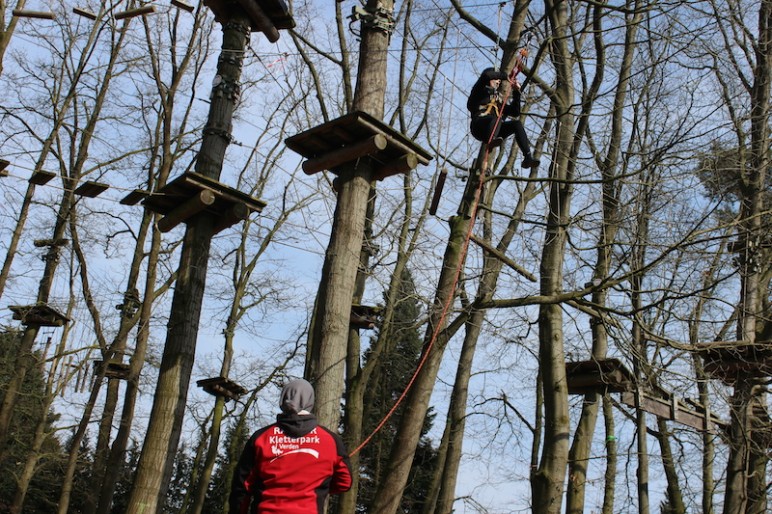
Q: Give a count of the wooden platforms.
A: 9